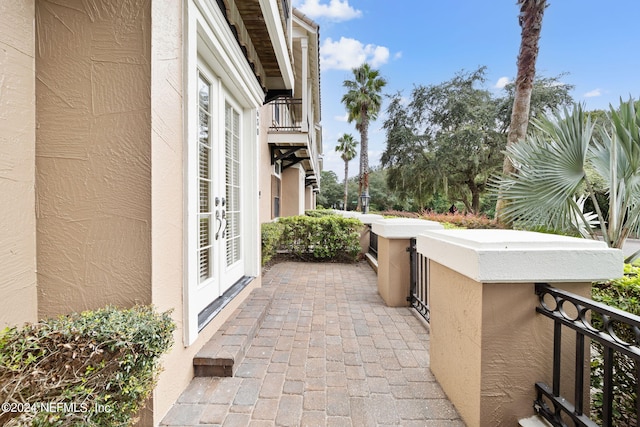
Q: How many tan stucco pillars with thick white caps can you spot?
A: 3